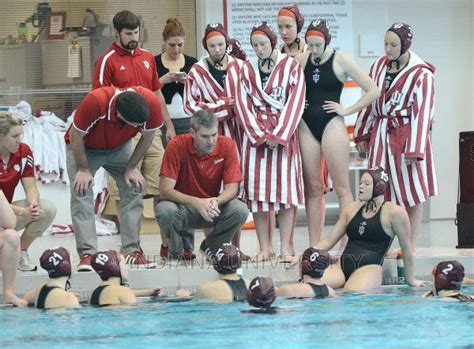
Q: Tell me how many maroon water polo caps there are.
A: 13